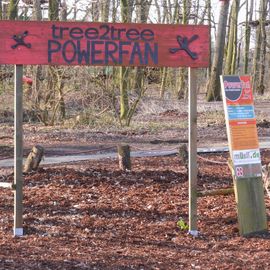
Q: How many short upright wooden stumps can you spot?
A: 3